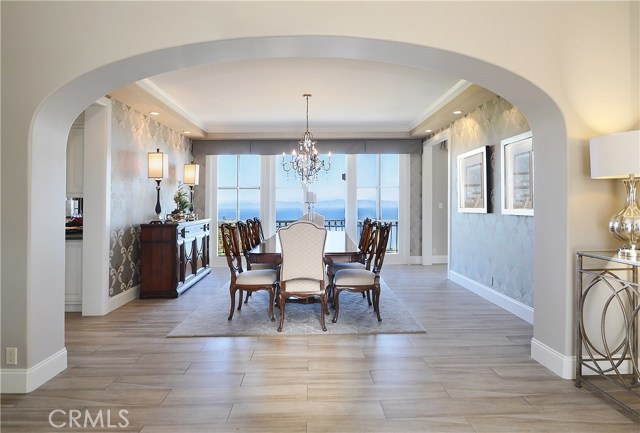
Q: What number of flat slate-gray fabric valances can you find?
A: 1